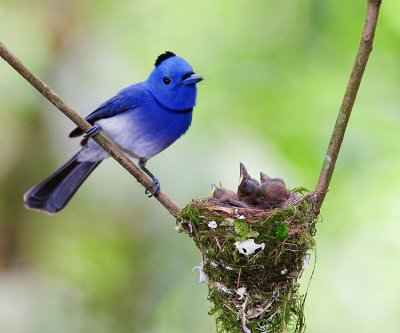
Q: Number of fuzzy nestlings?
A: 3